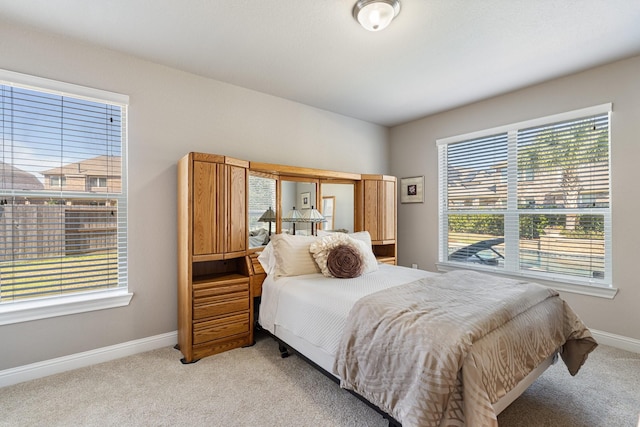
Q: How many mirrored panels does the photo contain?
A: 3